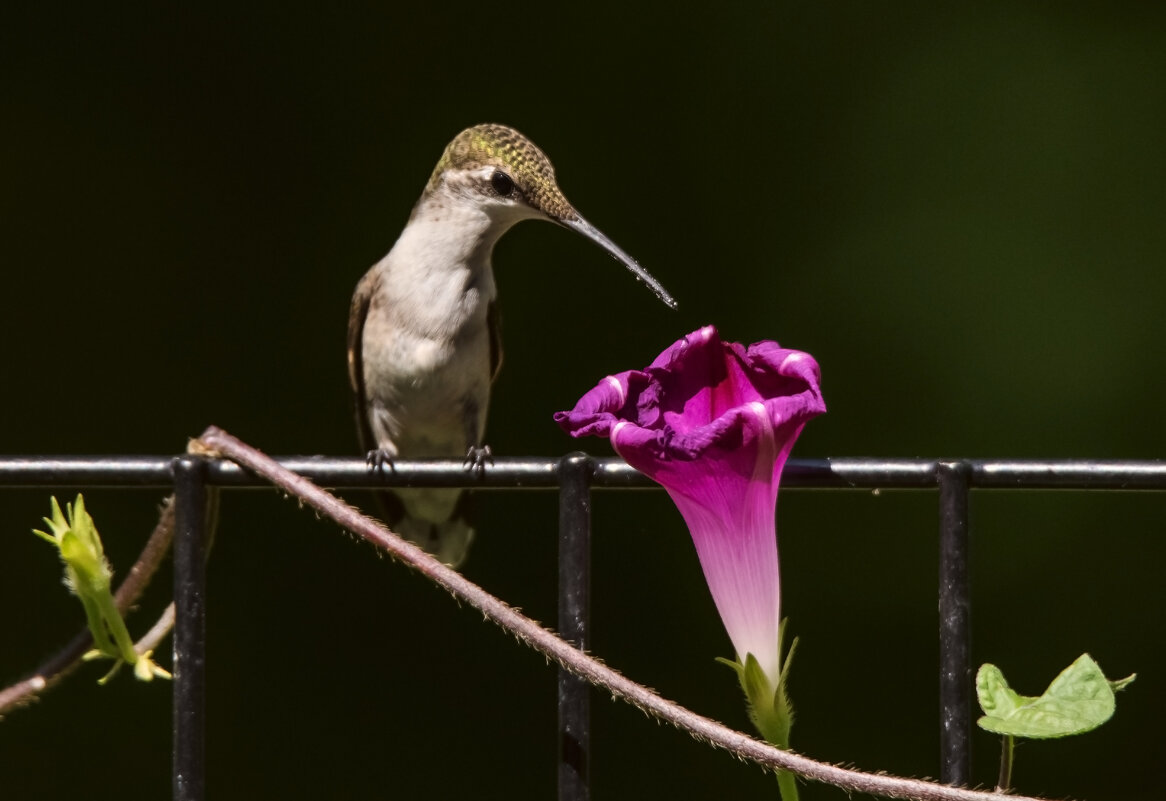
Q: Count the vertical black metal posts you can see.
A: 3